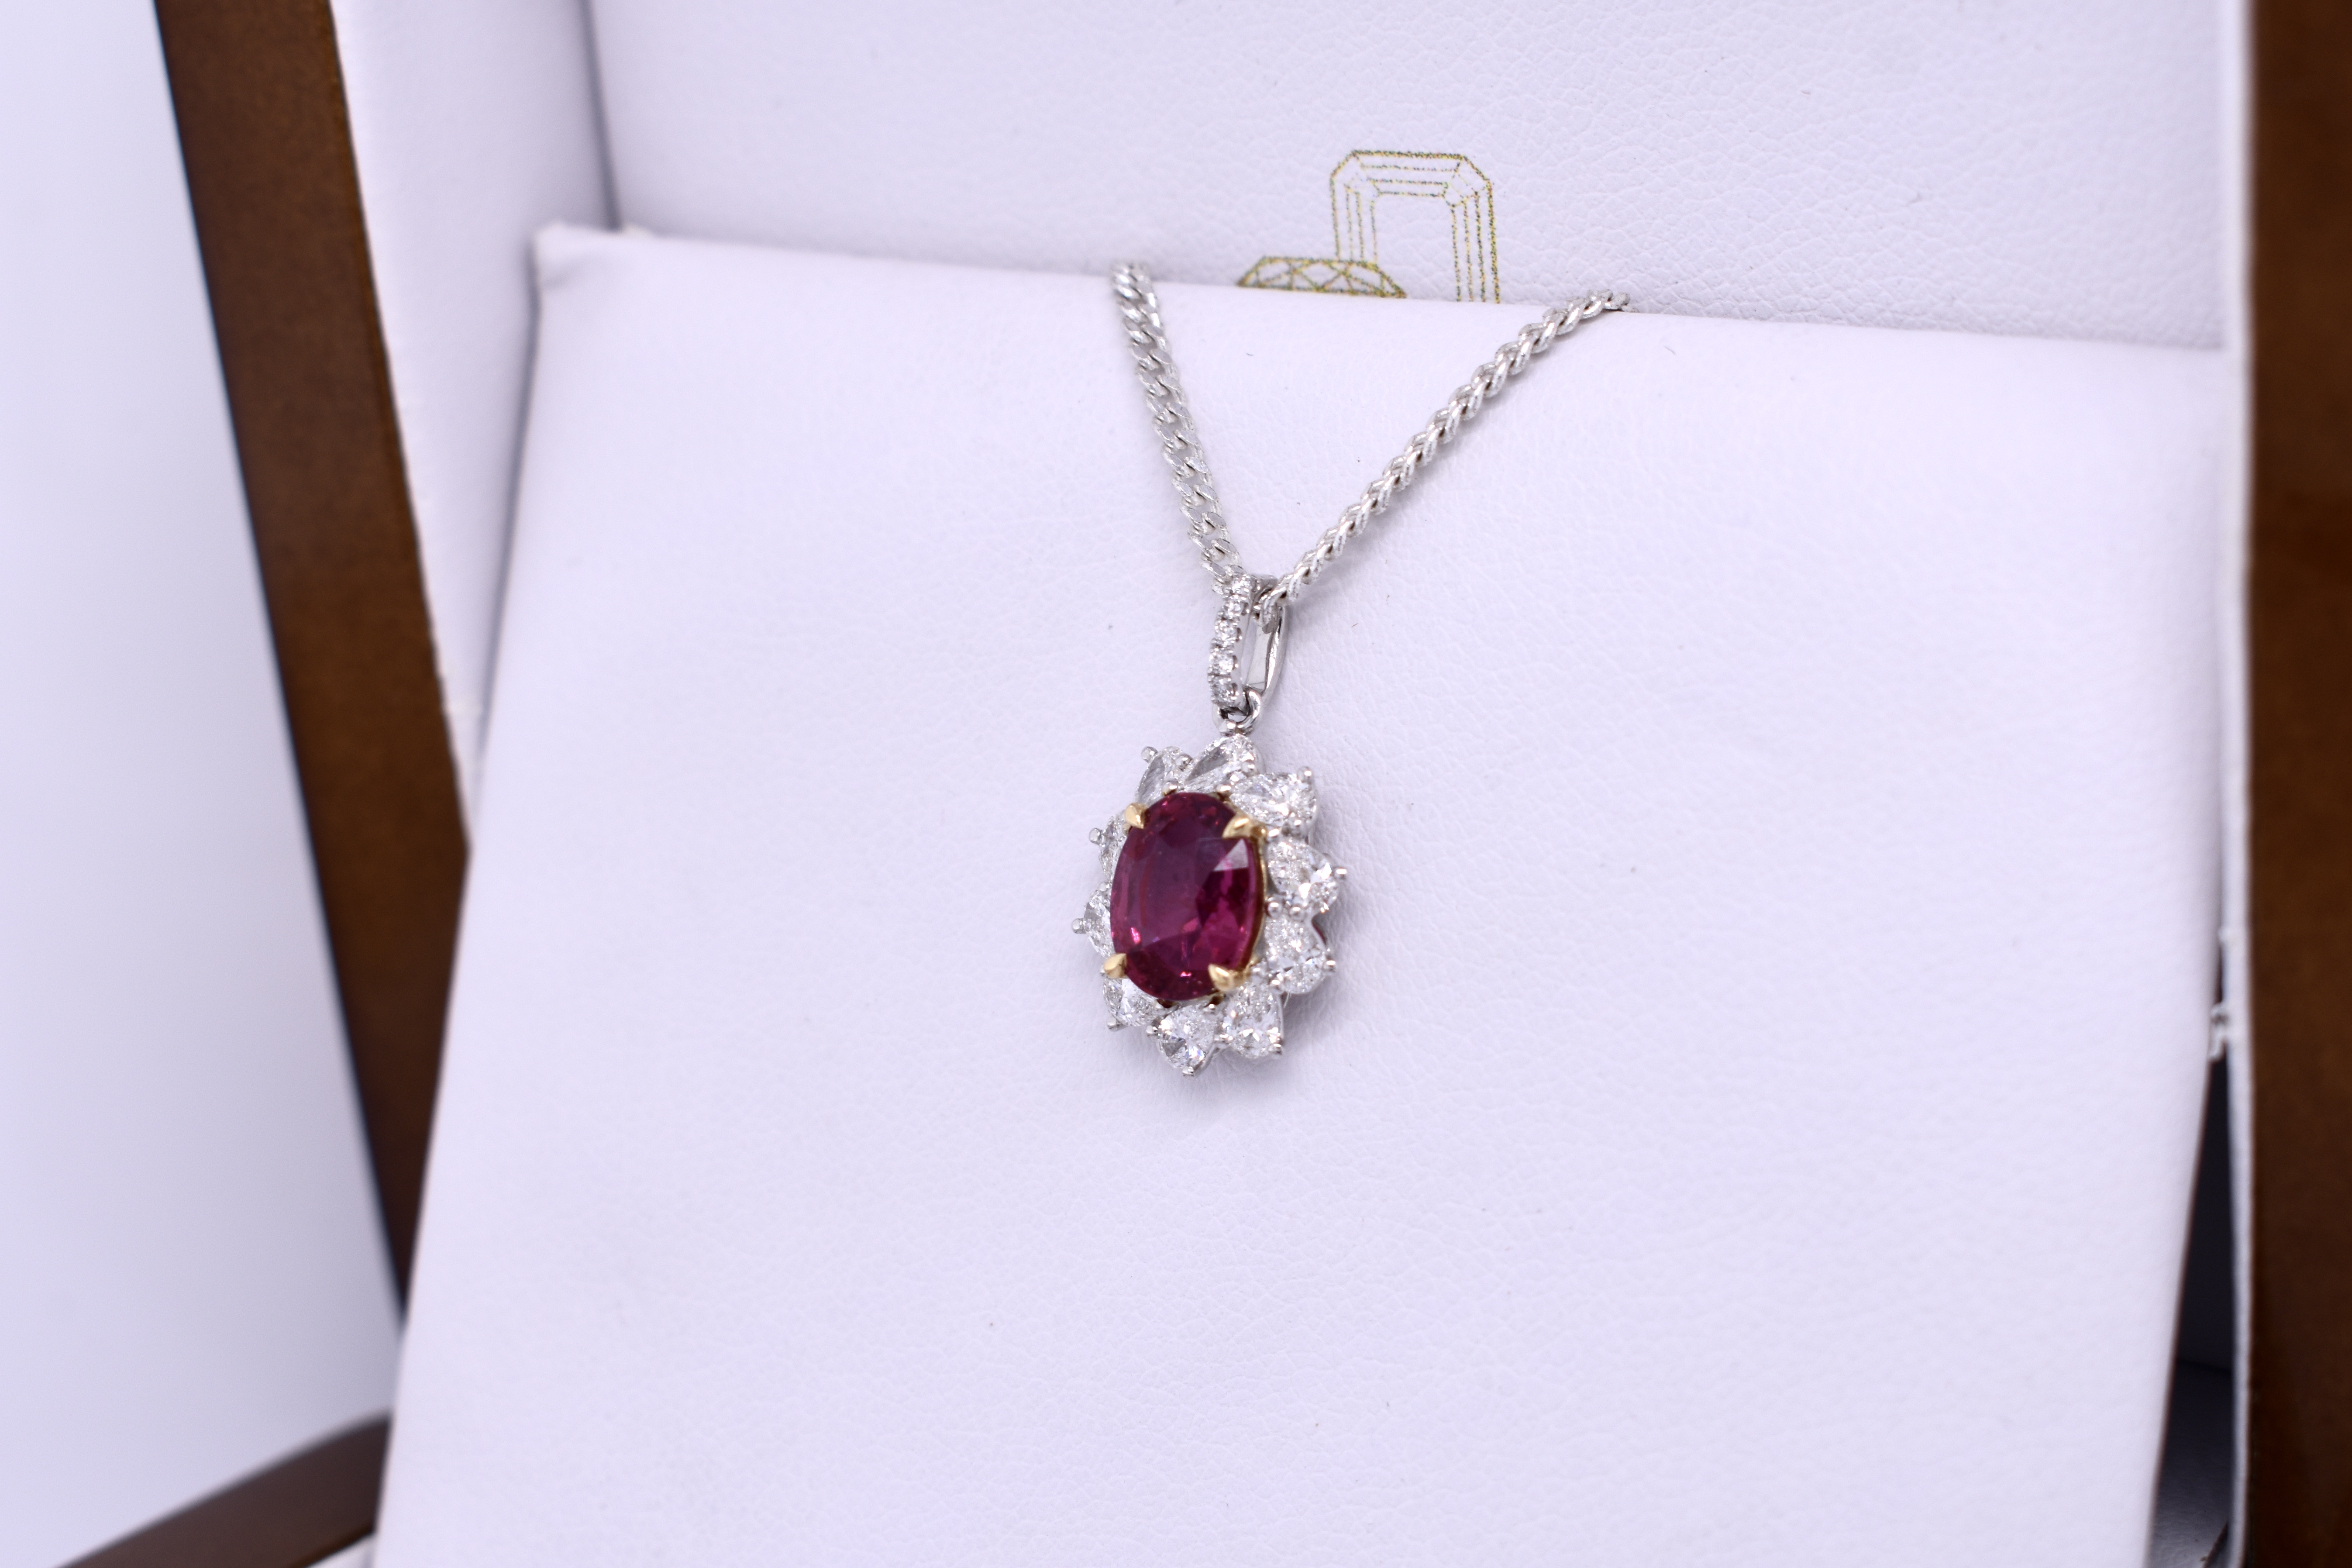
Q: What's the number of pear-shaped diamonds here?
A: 10